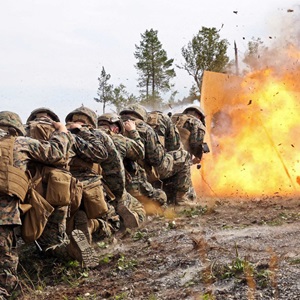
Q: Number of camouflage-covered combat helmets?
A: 6